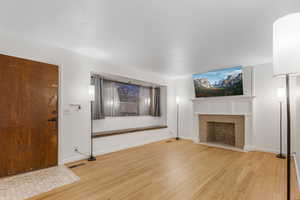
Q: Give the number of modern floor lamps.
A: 4